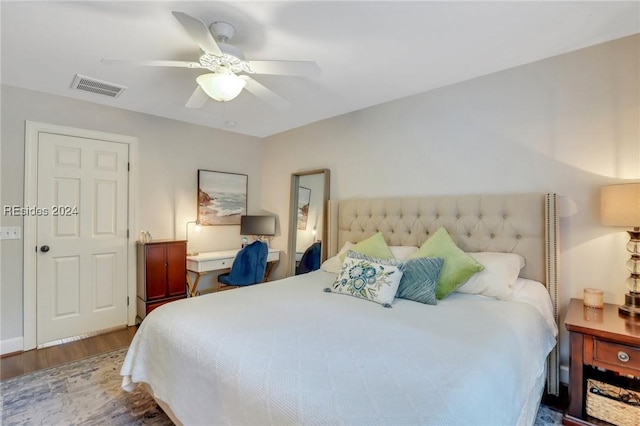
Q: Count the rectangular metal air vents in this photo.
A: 1